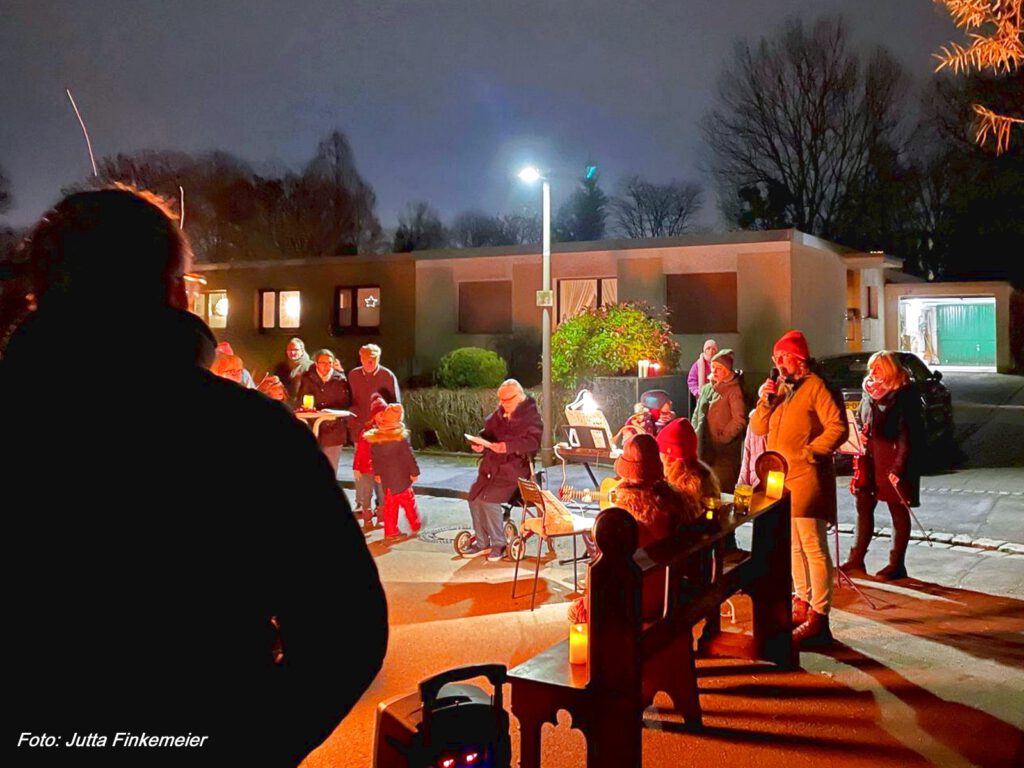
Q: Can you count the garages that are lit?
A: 1